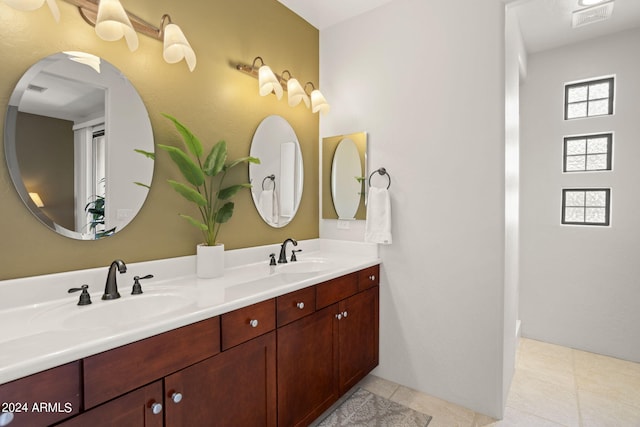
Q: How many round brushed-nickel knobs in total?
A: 8